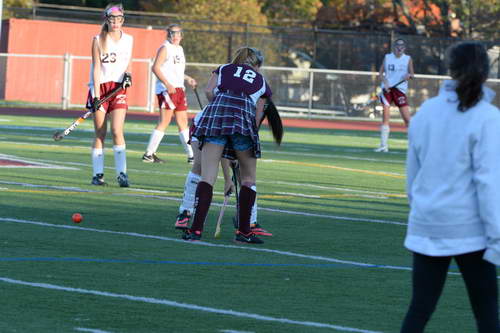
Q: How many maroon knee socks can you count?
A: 2